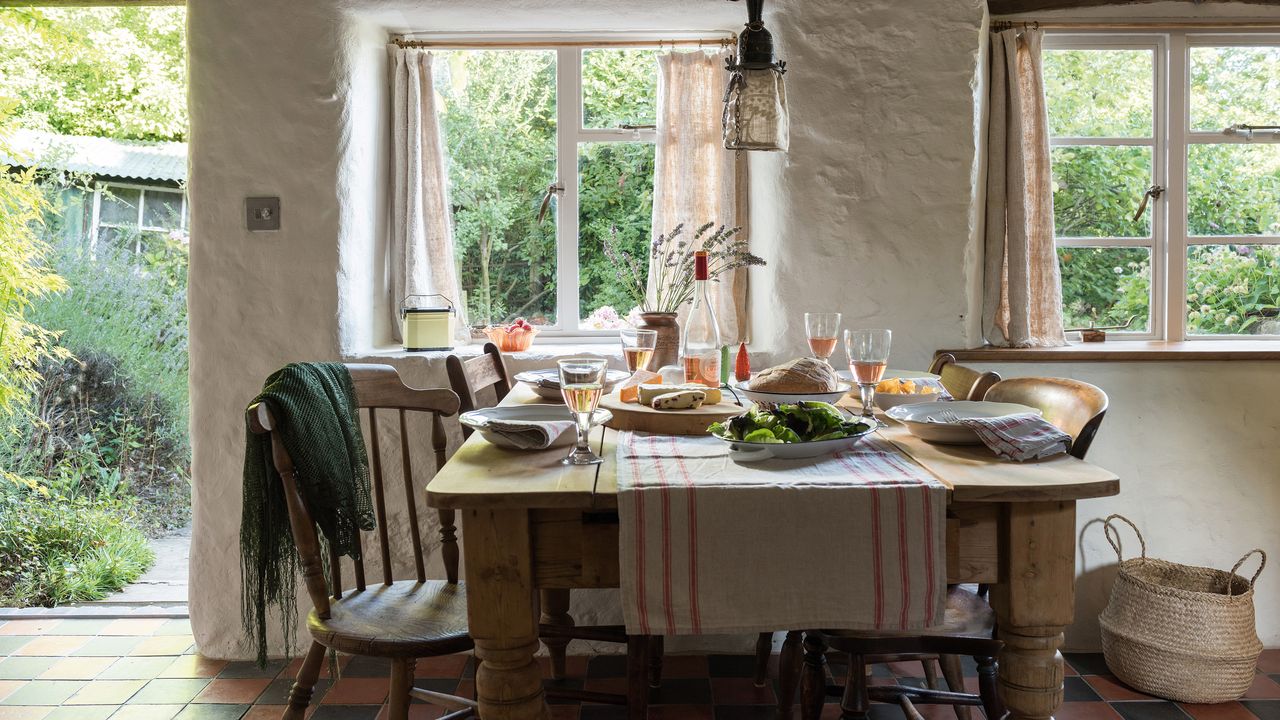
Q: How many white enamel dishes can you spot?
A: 2